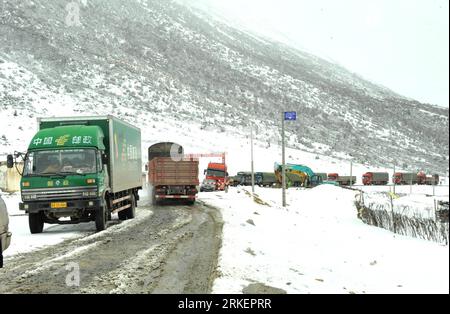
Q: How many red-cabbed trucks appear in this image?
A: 5